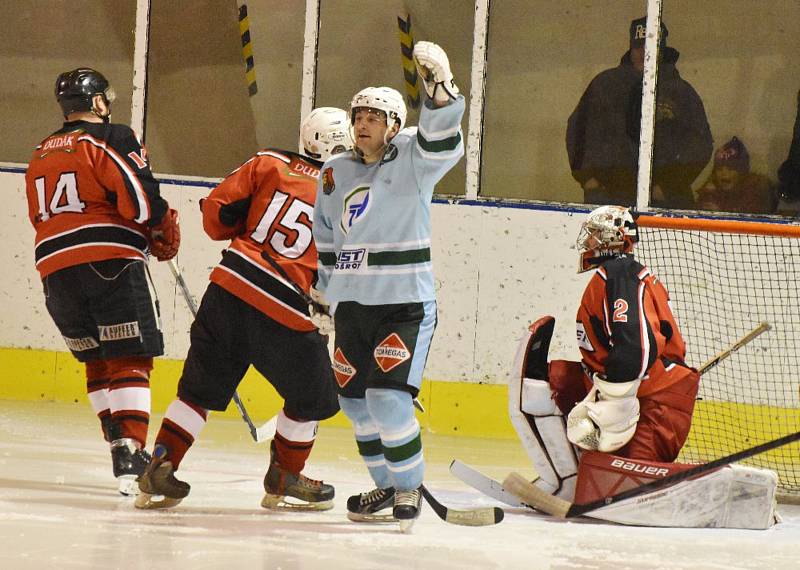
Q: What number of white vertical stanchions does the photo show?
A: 4